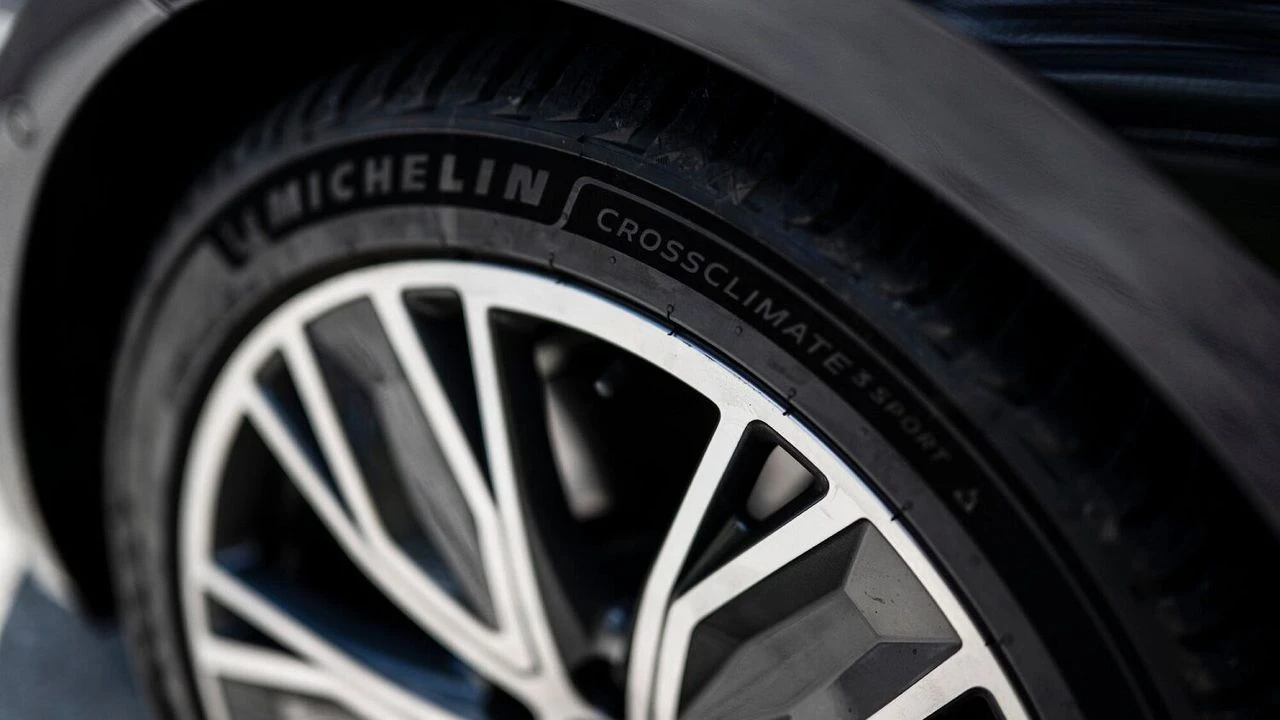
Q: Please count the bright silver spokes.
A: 9